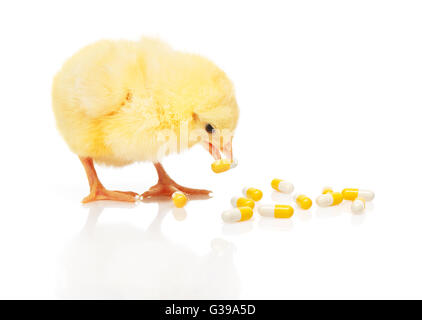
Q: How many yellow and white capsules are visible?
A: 12